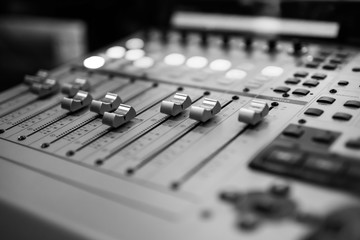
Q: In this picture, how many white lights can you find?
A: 10